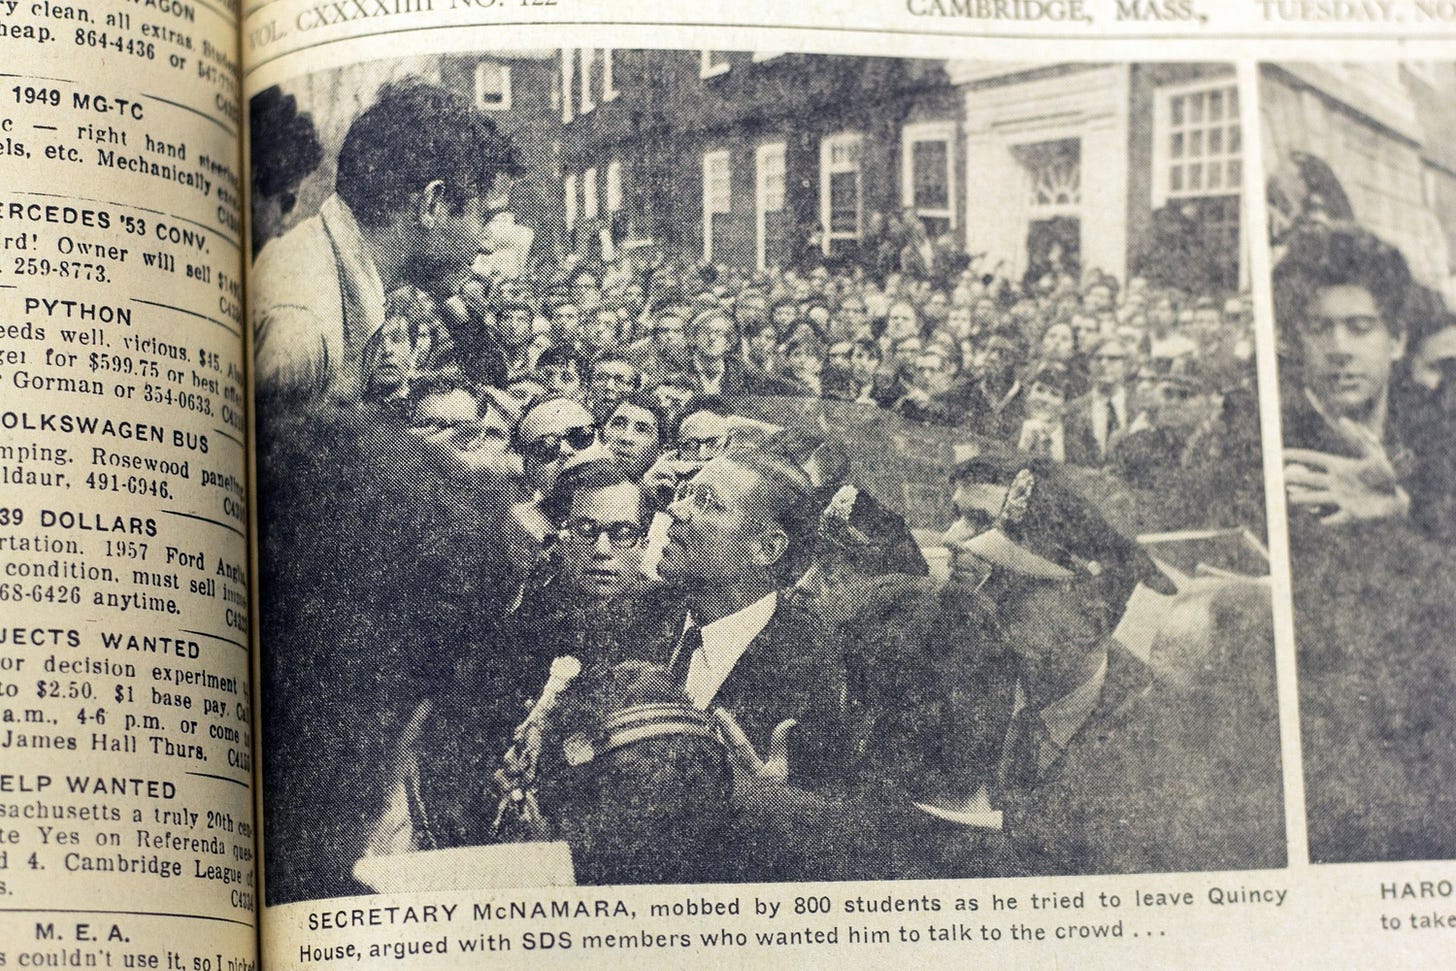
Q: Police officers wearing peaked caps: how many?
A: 3